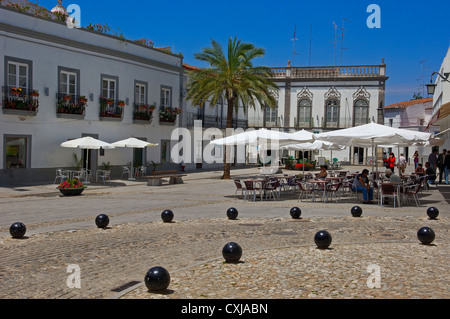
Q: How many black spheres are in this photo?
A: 11